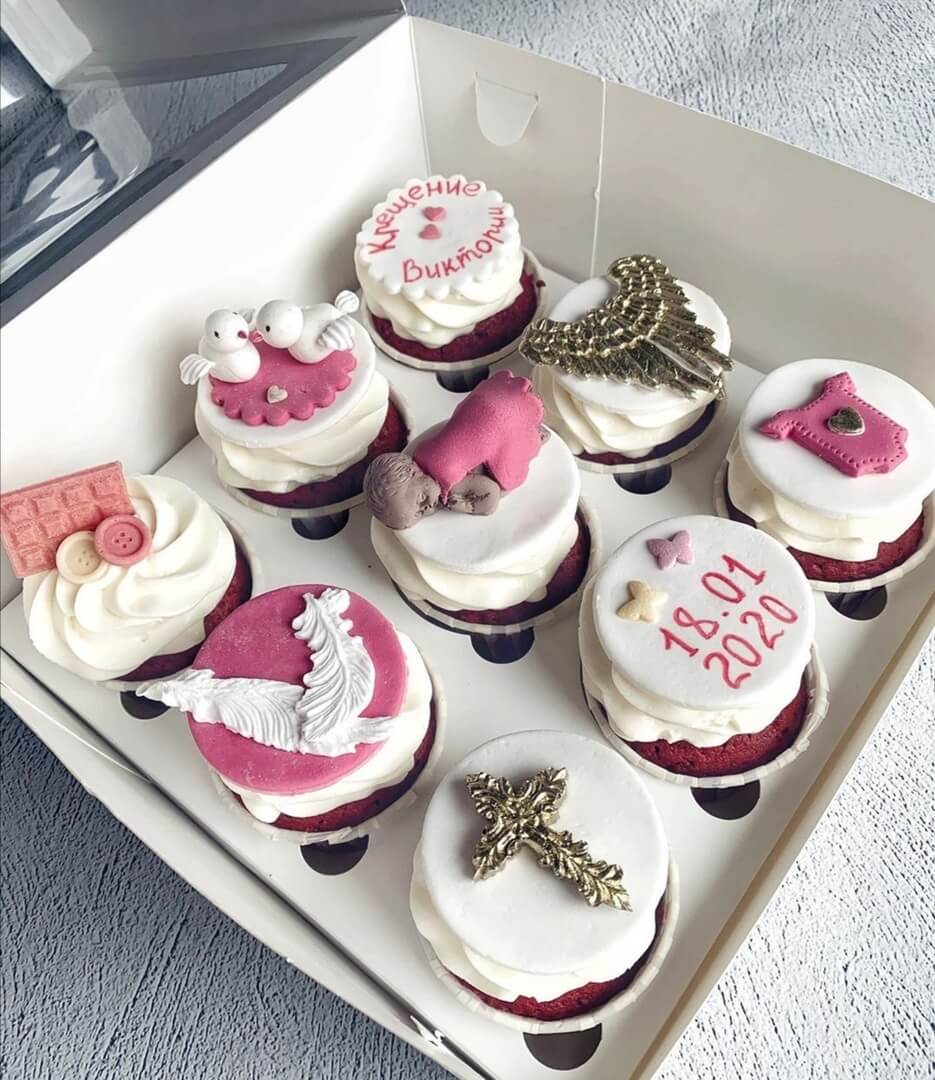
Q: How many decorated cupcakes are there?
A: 9